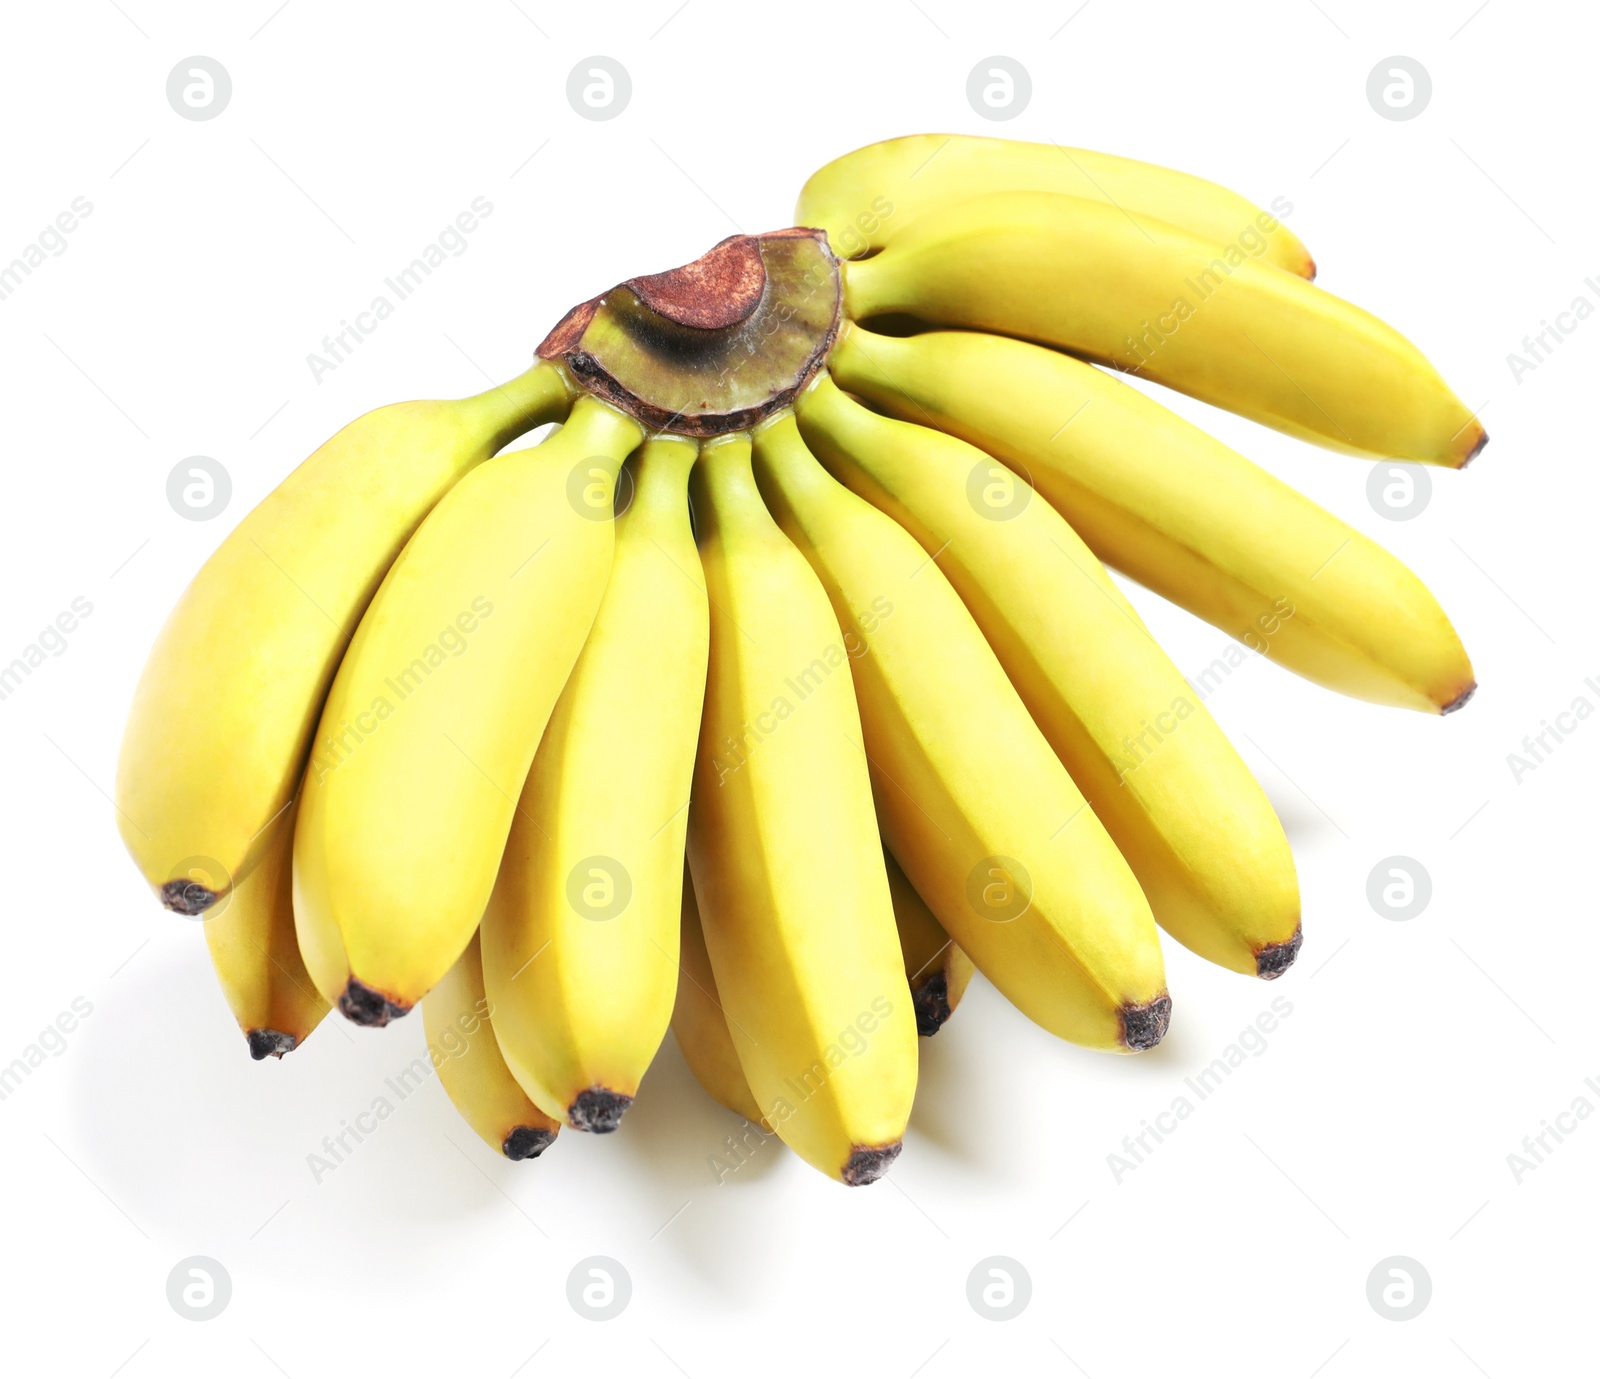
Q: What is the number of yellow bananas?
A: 13